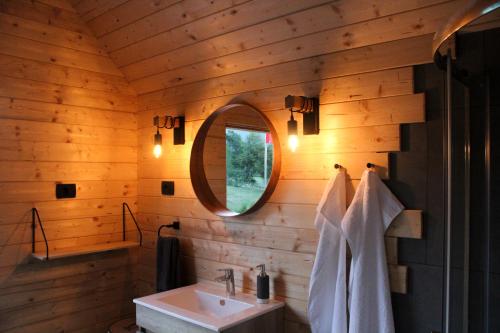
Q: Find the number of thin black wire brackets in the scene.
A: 2